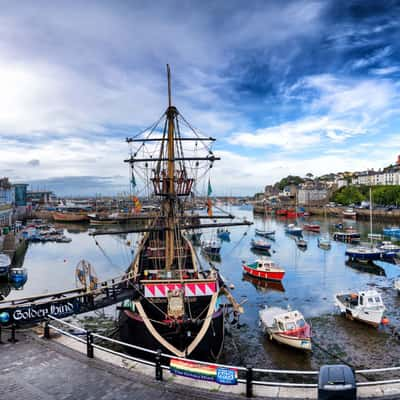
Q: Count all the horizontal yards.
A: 4